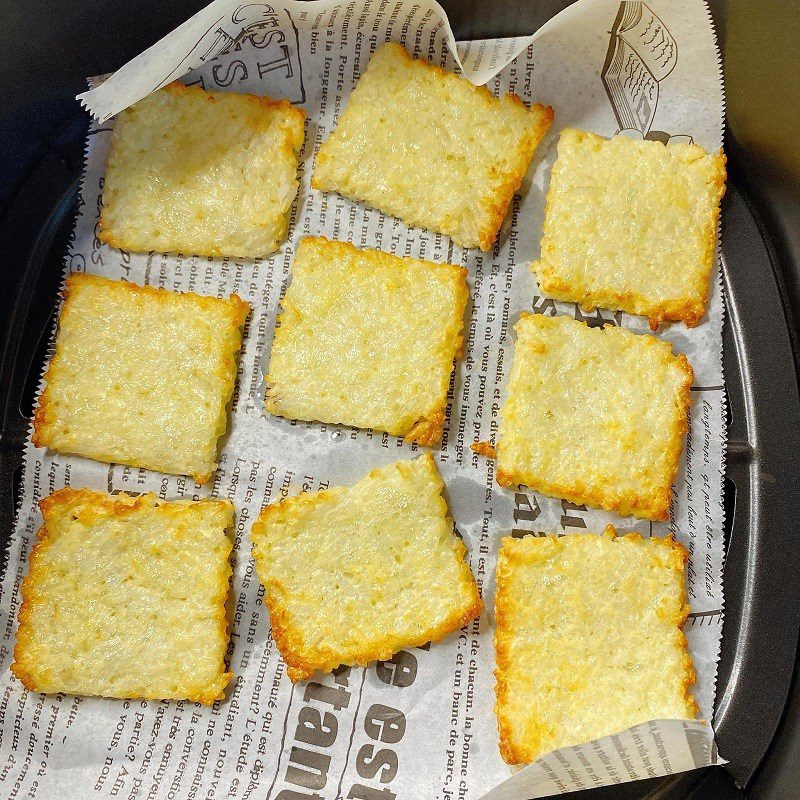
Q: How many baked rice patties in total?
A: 9